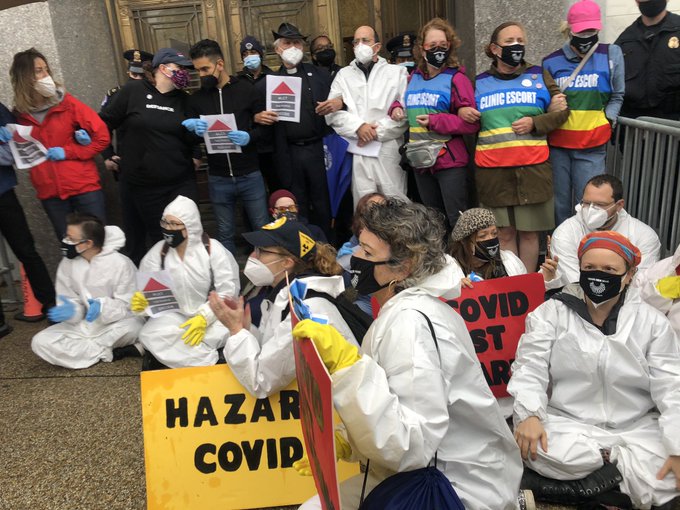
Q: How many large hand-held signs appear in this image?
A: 3